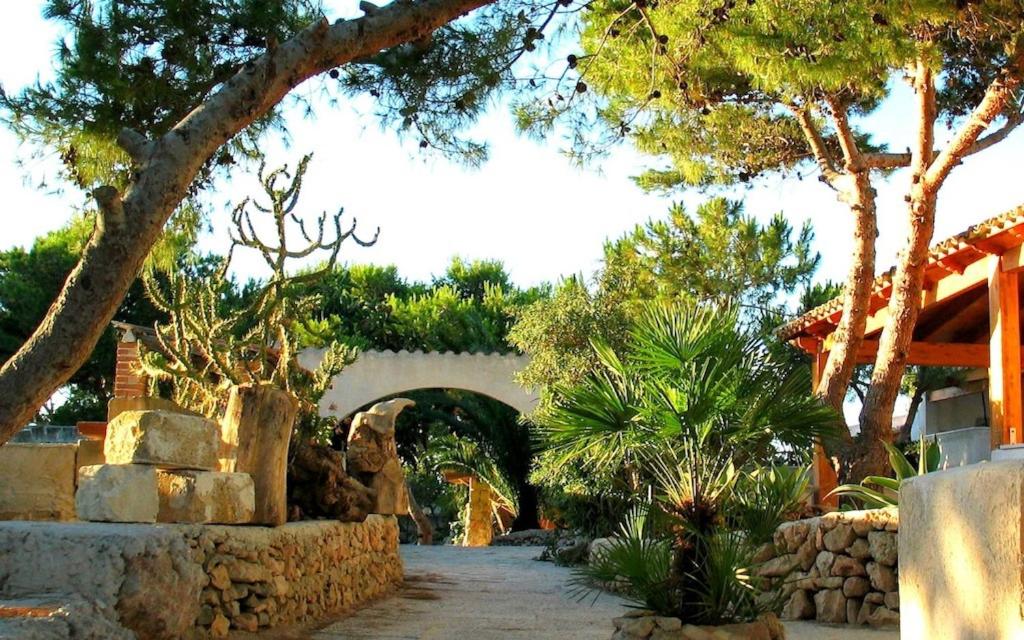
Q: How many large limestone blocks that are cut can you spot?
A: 3